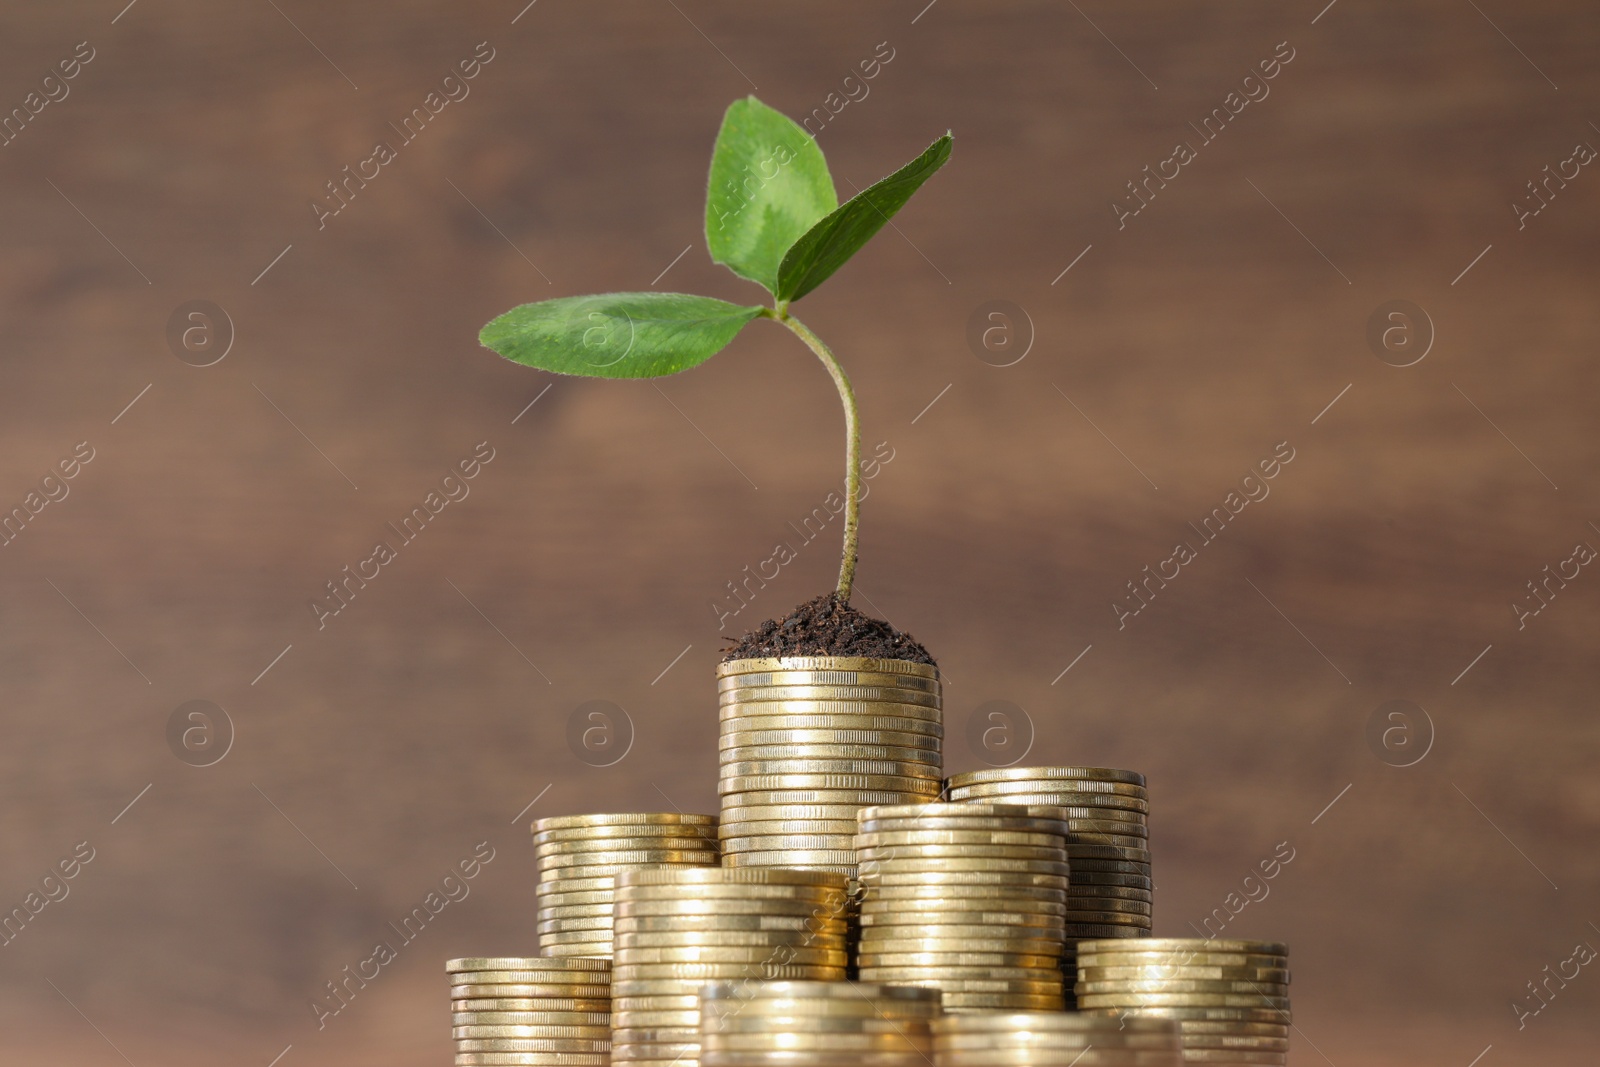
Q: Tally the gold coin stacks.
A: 9